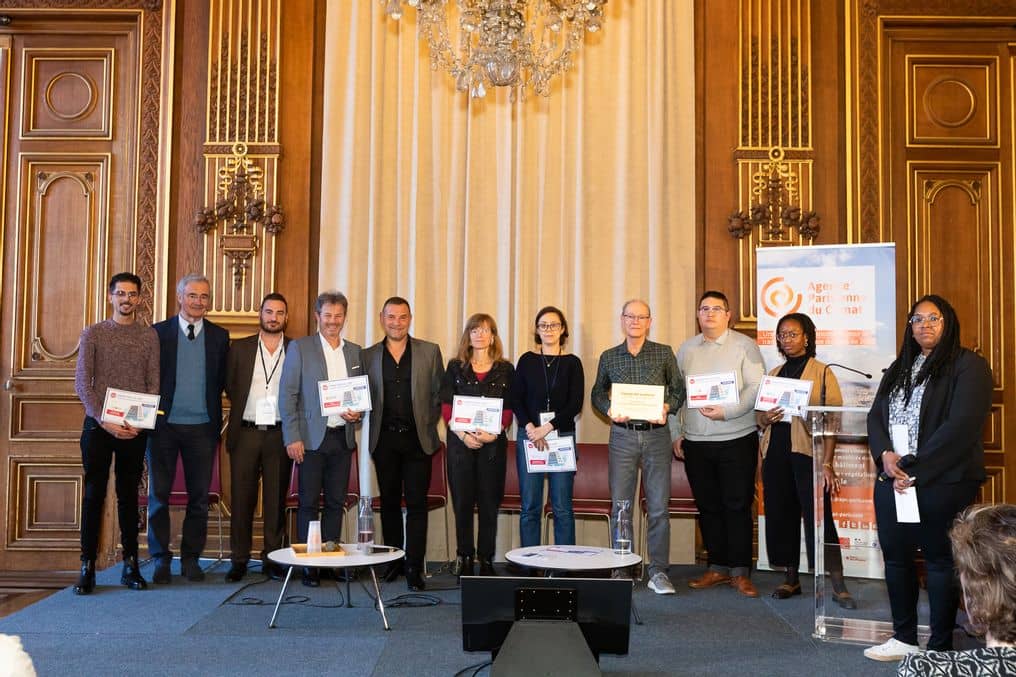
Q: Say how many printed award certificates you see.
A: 7